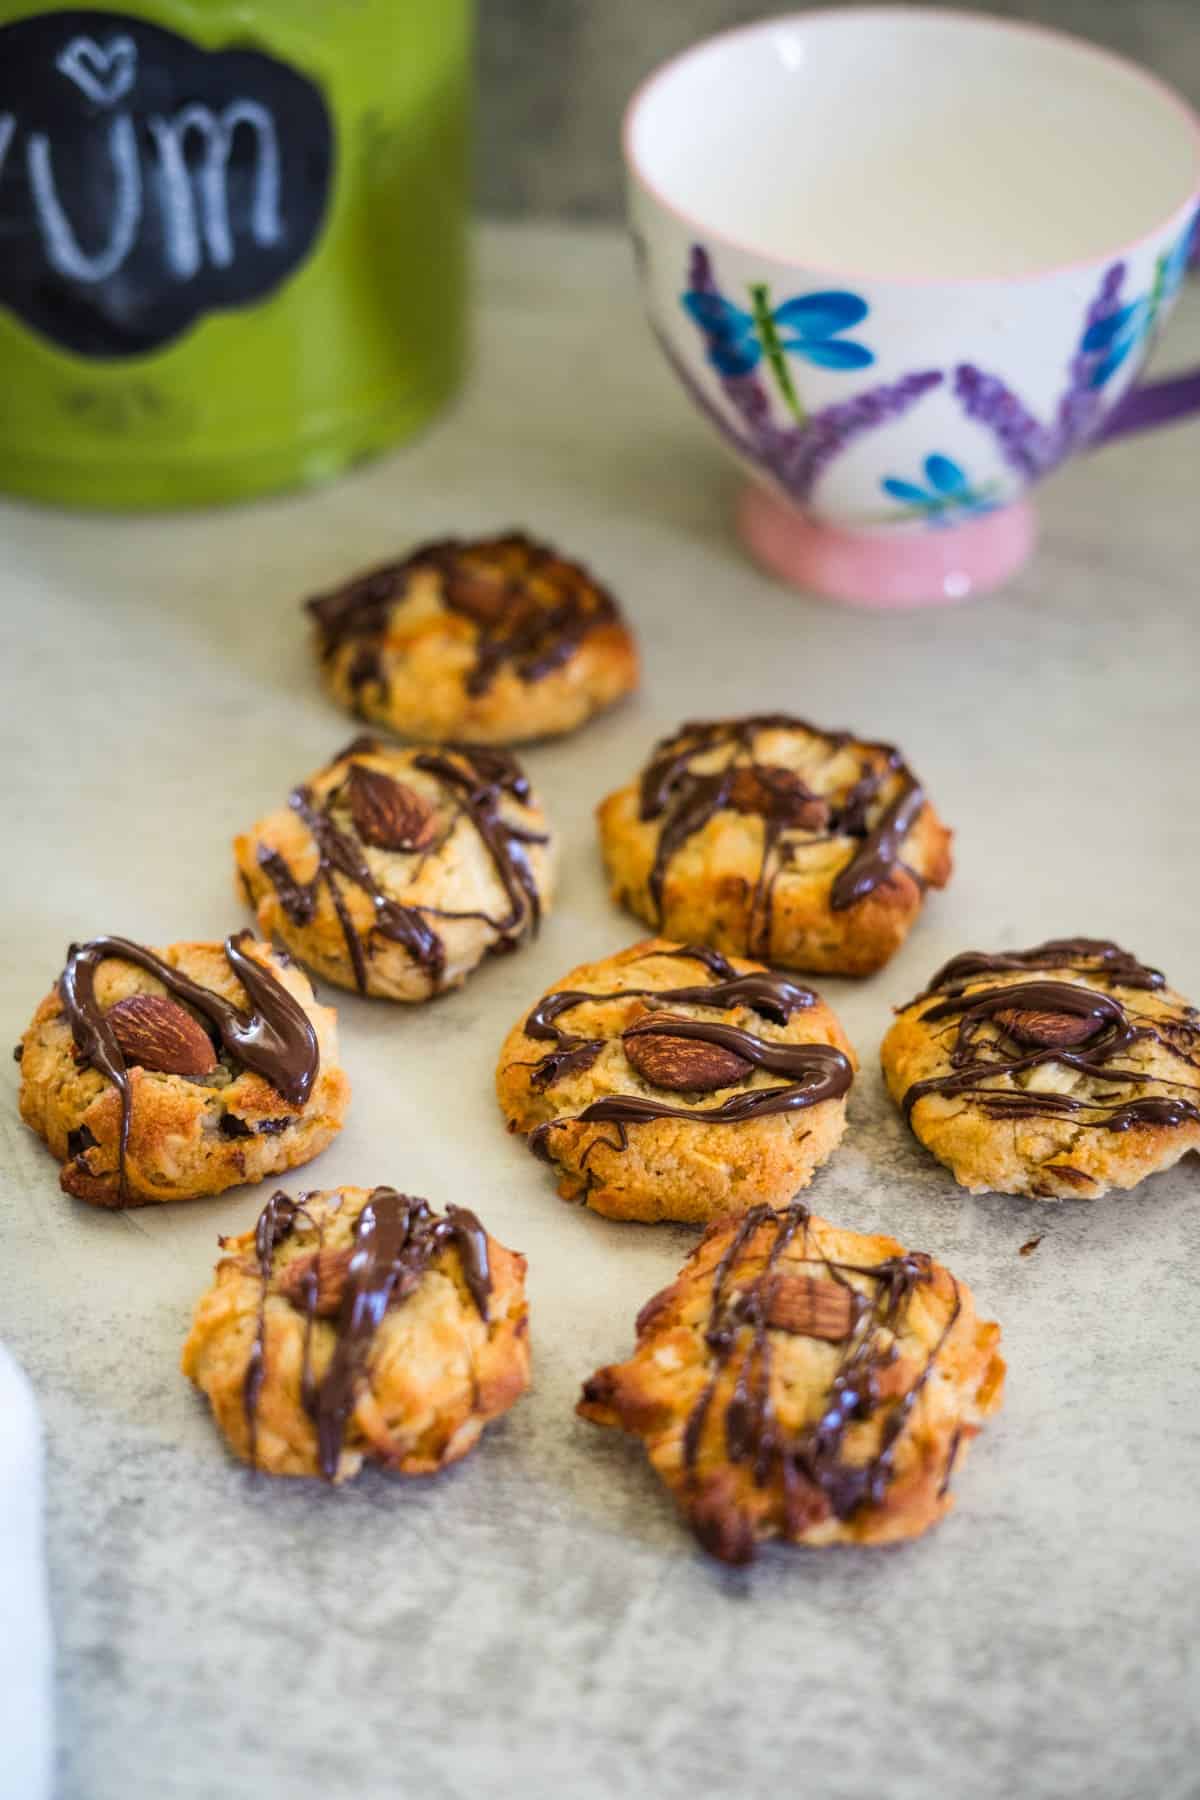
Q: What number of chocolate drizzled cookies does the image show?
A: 8